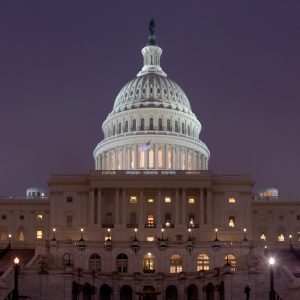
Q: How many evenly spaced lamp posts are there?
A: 8